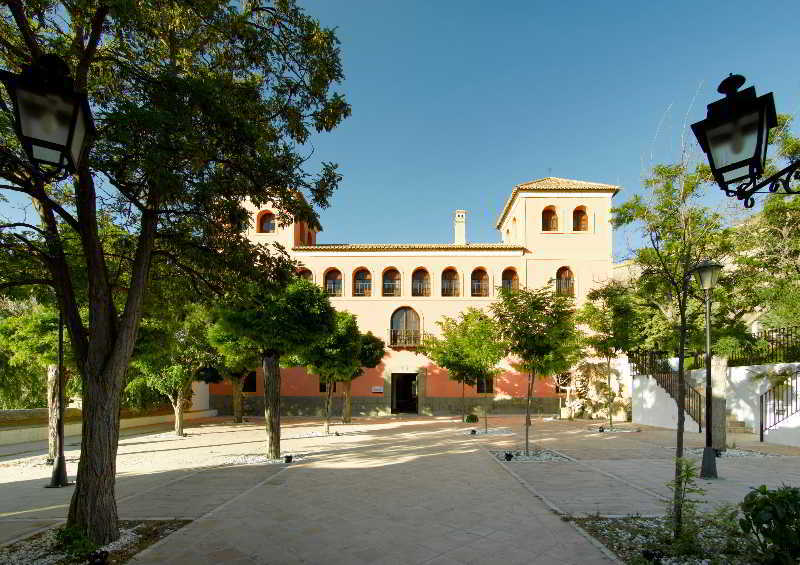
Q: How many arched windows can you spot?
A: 13